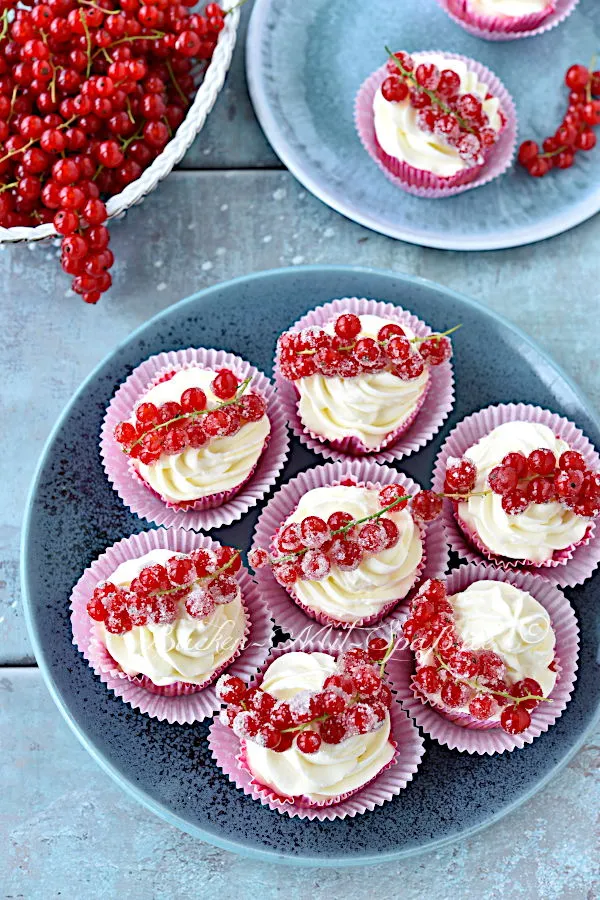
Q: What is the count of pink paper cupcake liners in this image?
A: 9